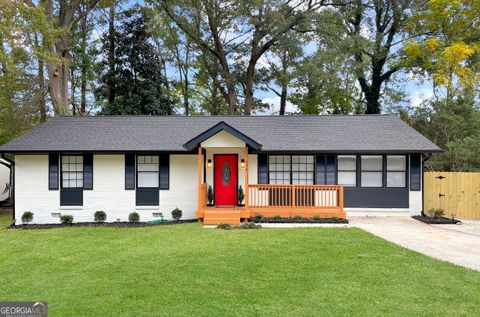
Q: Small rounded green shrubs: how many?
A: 5